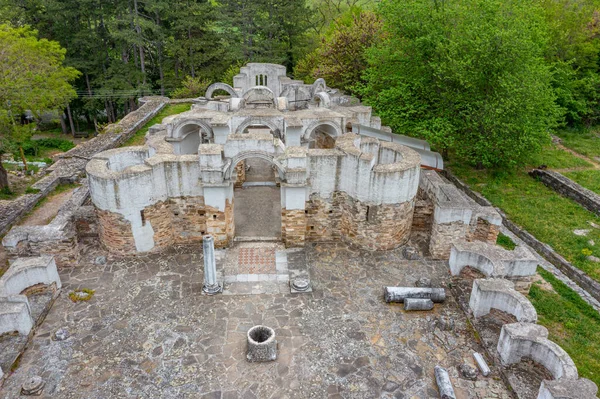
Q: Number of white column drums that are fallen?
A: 4